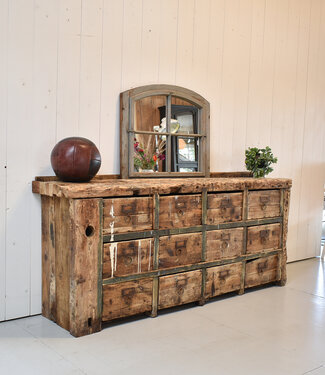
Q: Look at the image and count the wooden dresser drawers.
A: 12